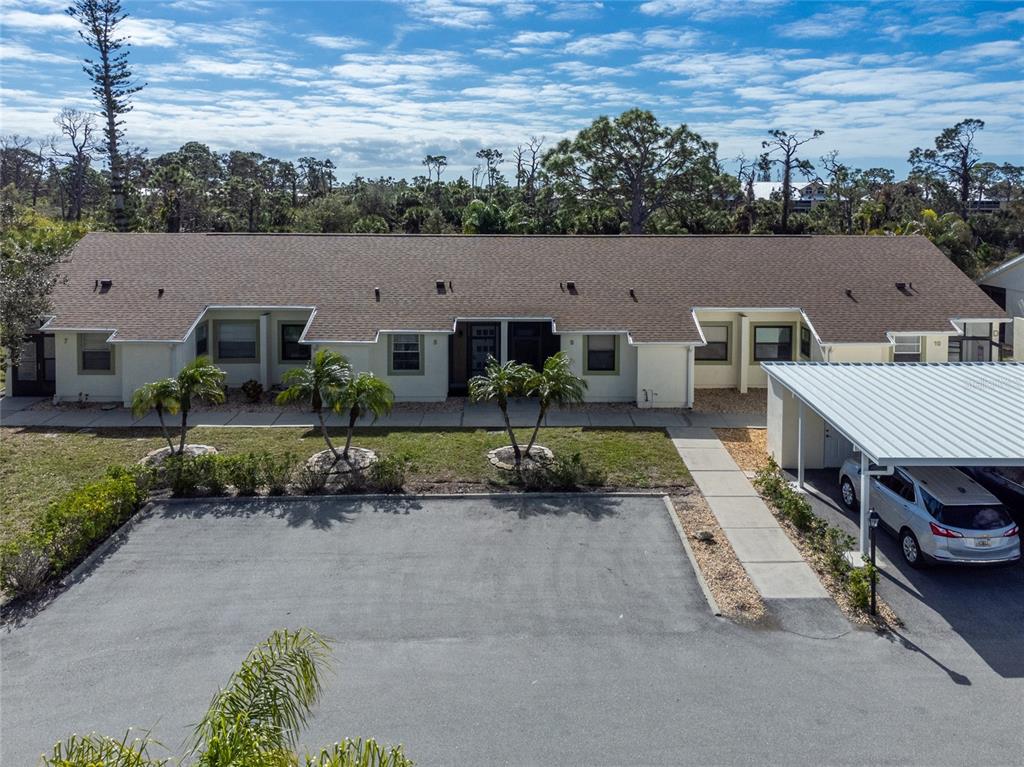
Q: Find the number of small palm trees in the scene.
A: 6